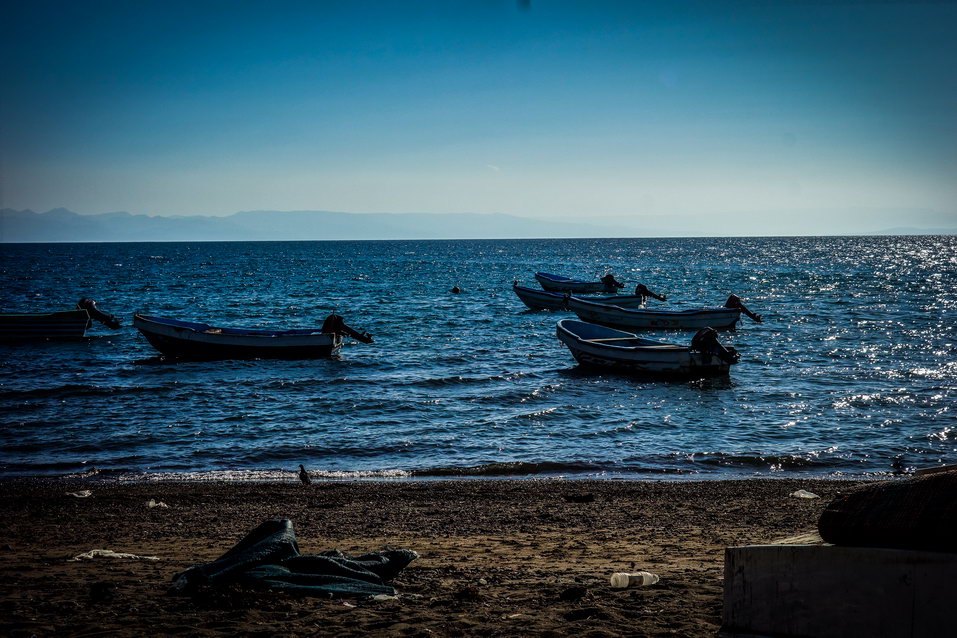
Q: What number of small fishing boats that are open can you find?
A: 6